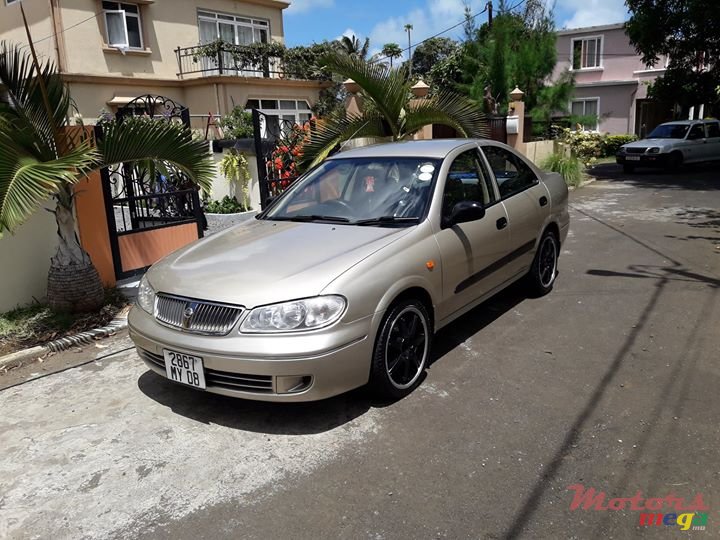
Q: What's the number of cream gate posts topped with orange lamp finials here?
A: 3